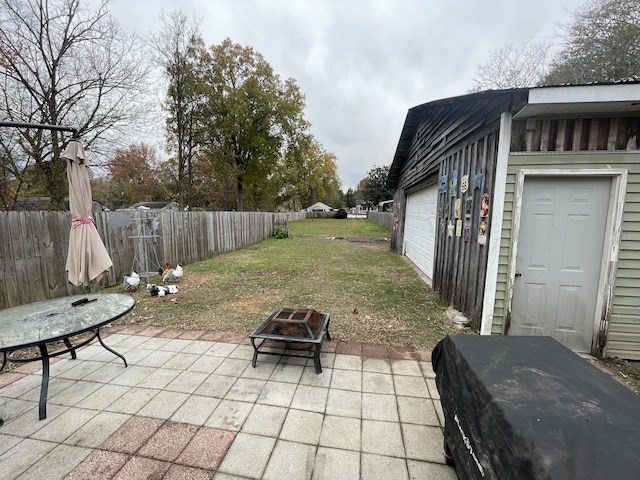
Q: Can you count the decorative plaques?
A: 14